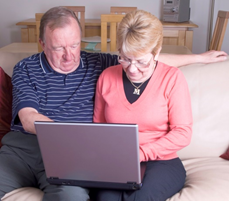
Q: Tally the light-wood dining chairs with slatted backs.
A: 5